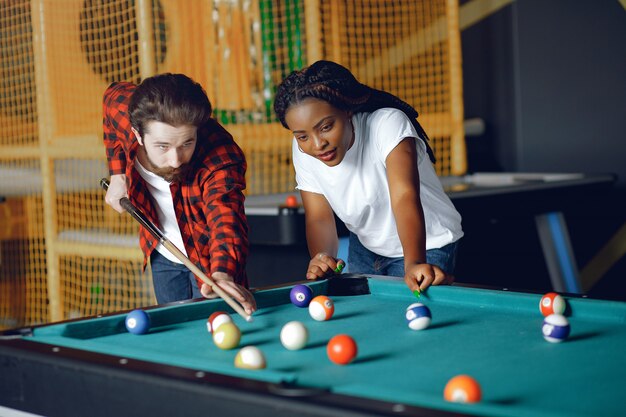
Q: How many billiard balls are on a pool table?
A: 12